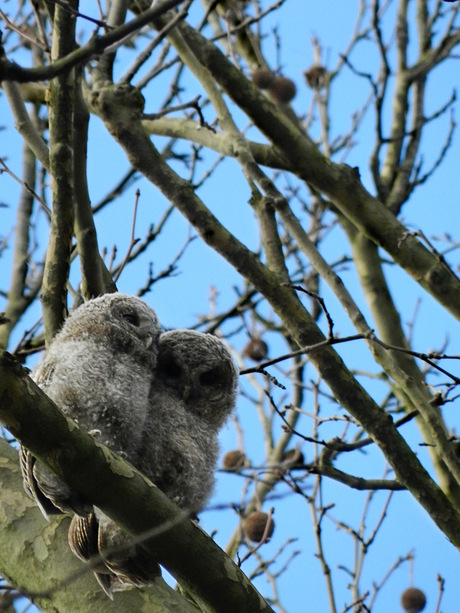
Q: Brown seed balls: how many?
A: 8